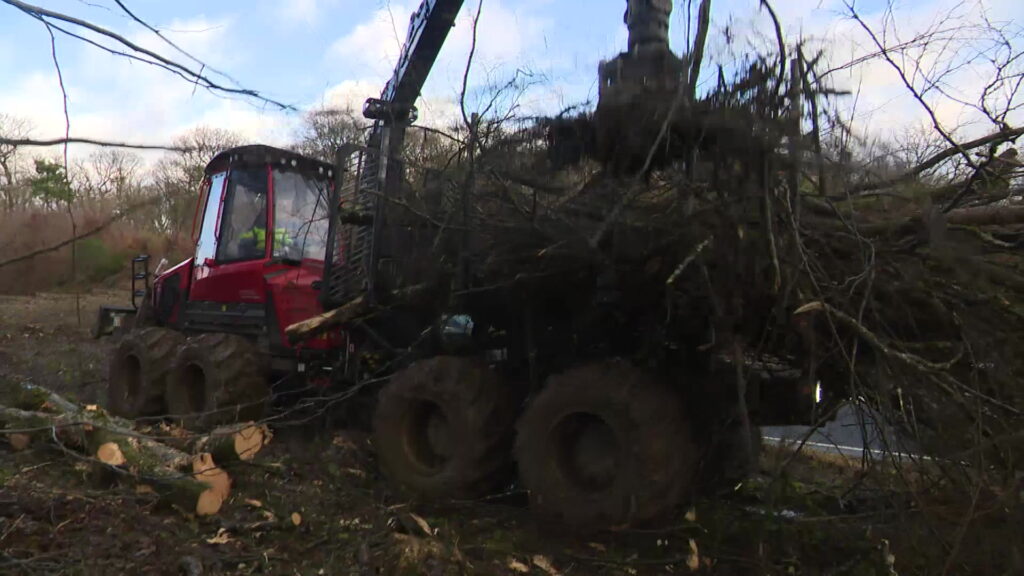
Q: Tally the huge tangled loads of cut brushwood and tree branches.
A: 1